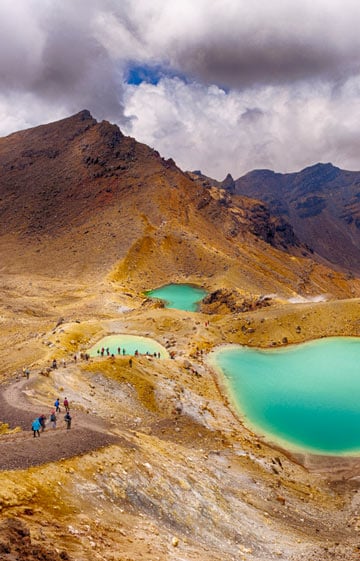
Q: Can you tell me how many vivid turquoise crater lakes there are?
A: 3